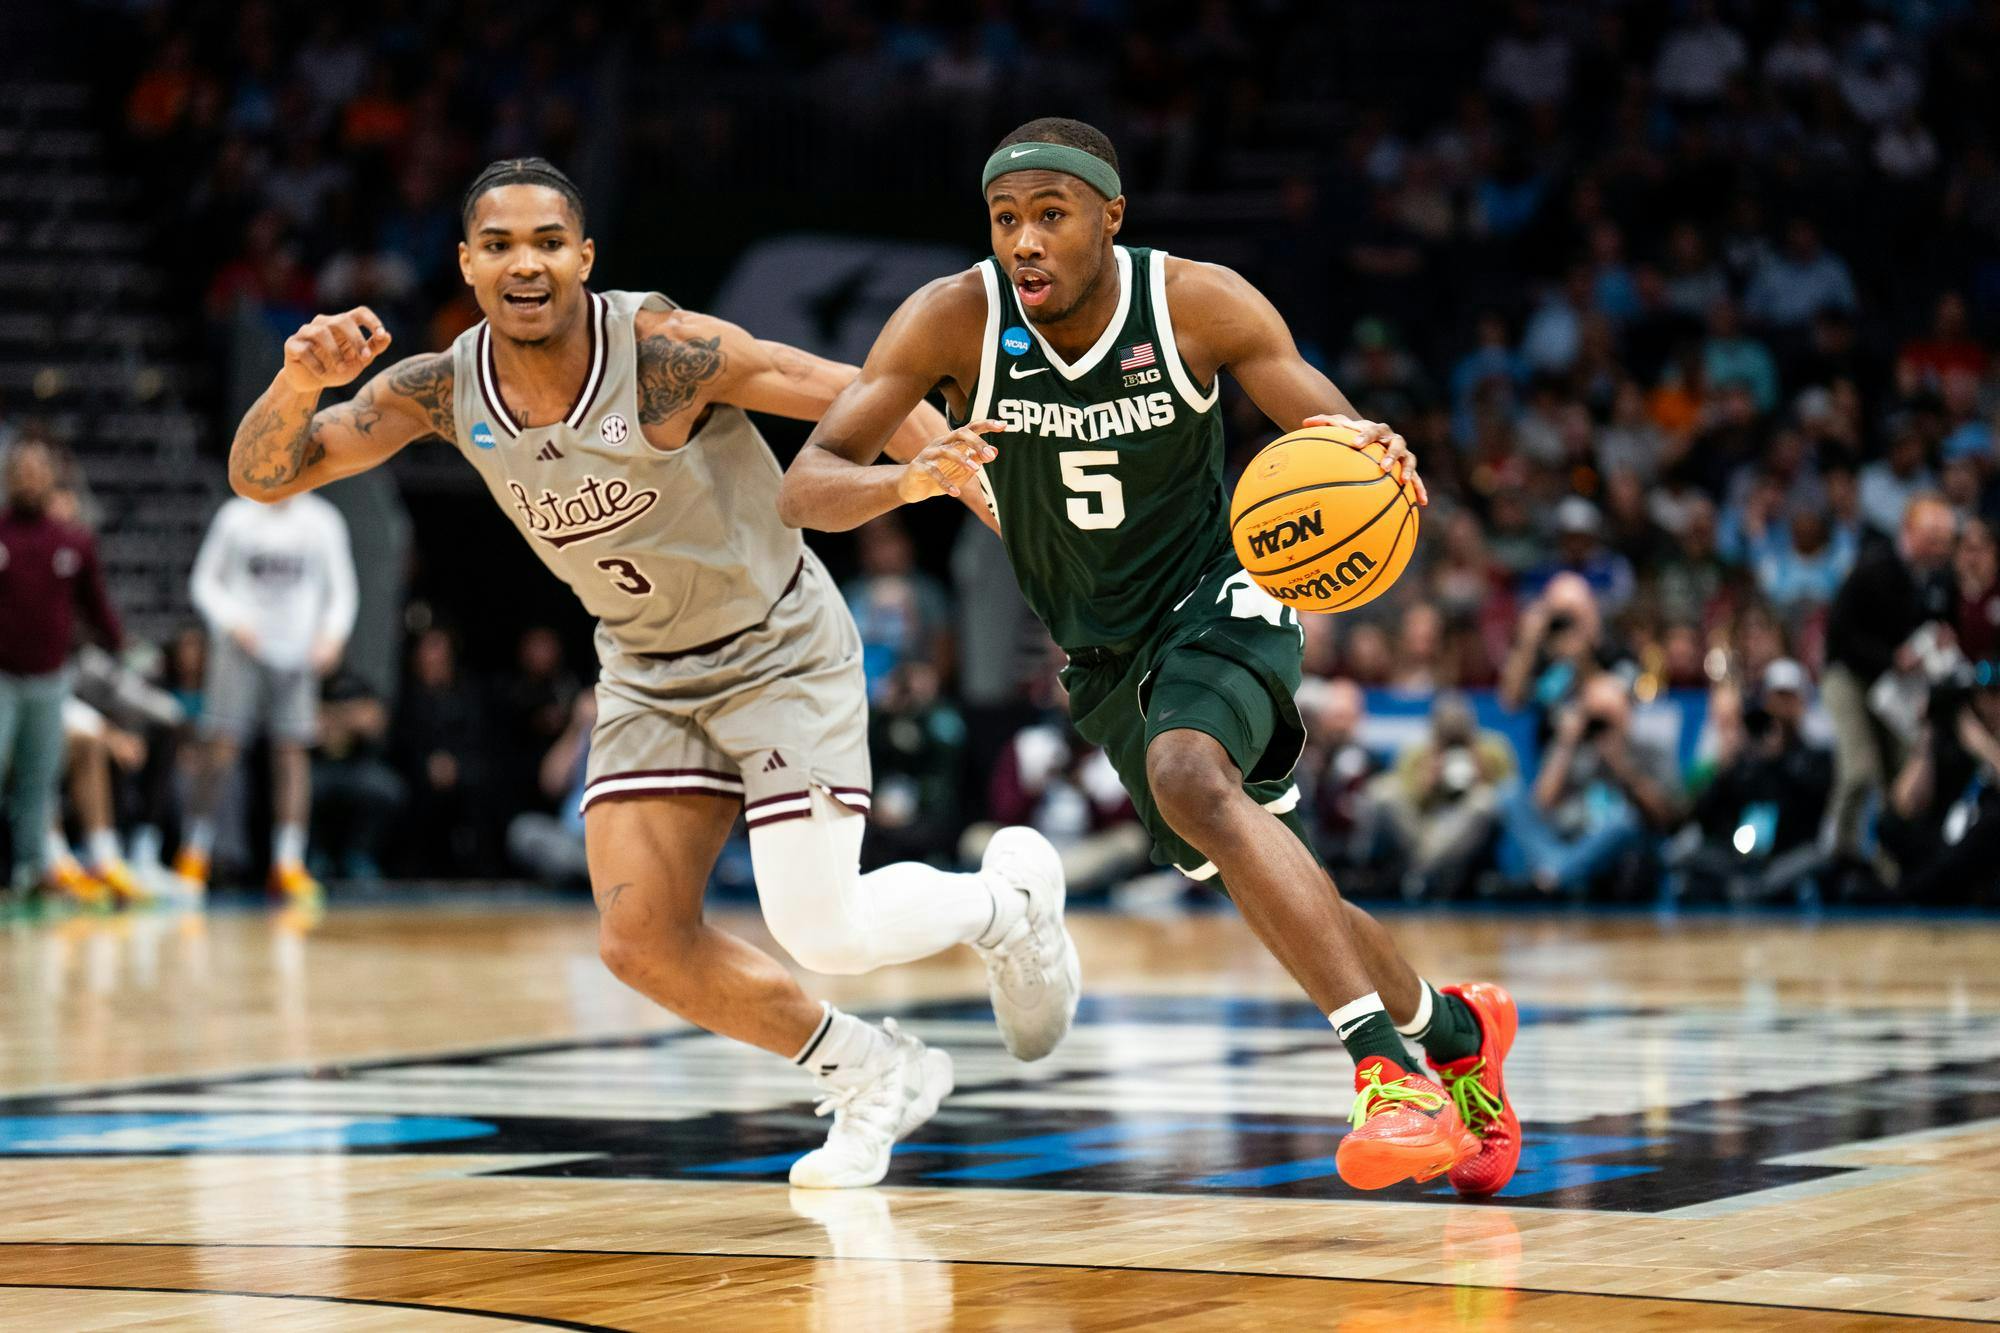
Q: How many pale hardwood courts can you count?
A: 1